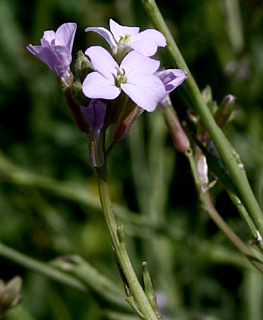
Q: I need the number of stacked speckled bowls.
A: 0